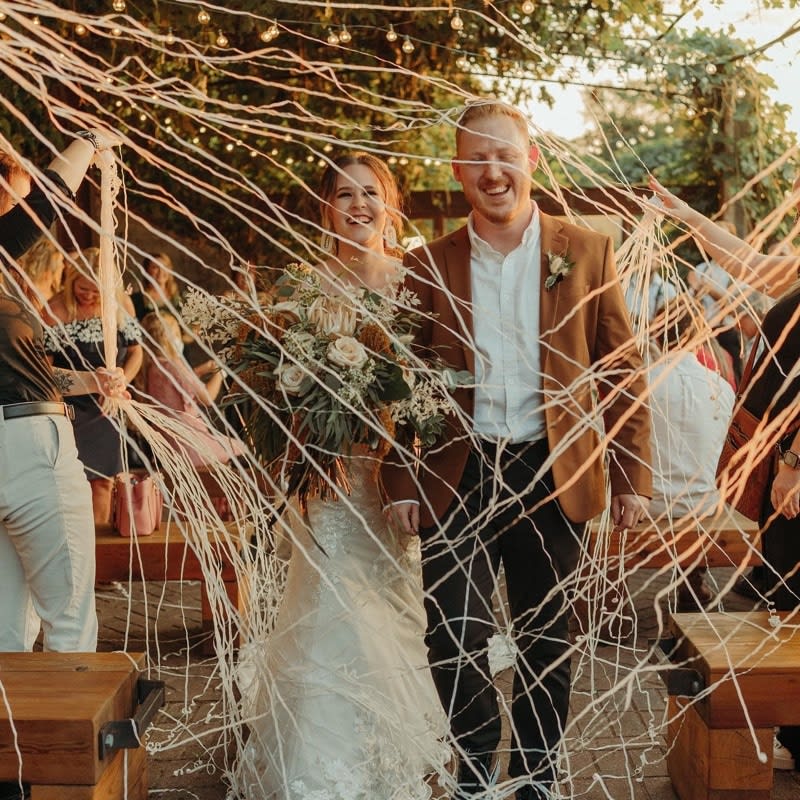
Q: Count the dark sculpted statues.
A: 0